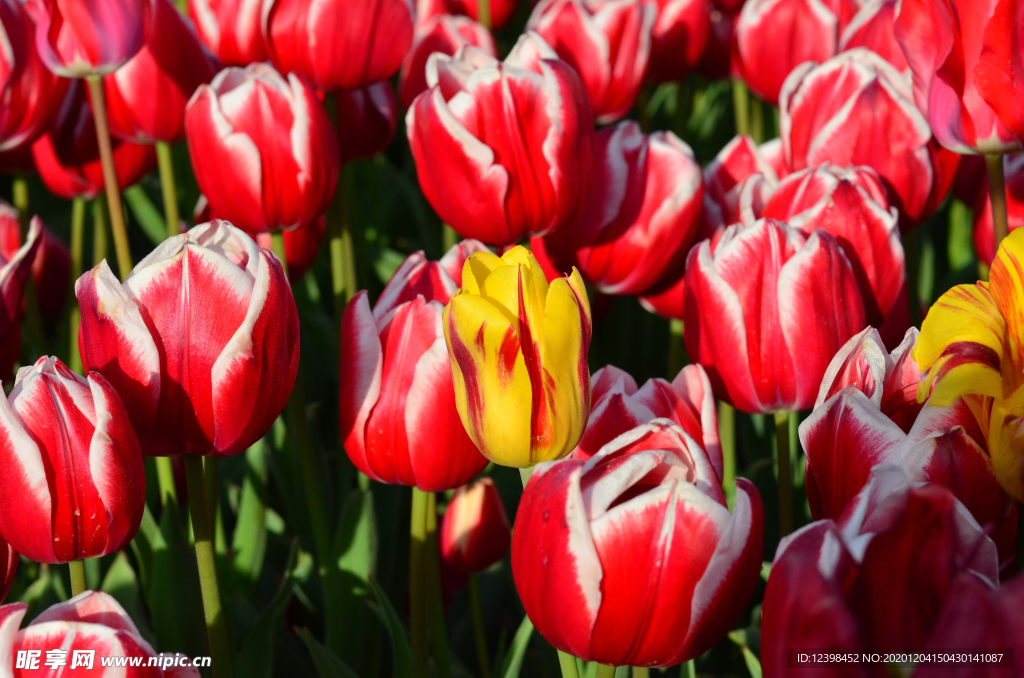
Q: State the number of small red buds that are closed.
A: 1